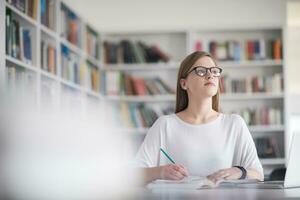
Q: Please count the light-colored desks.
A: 1